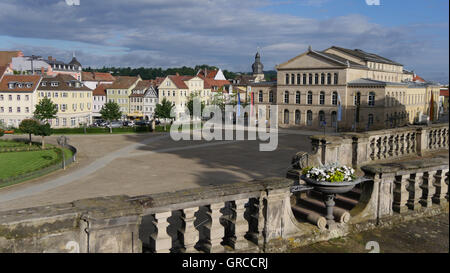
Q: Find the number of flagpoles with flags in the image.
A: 5